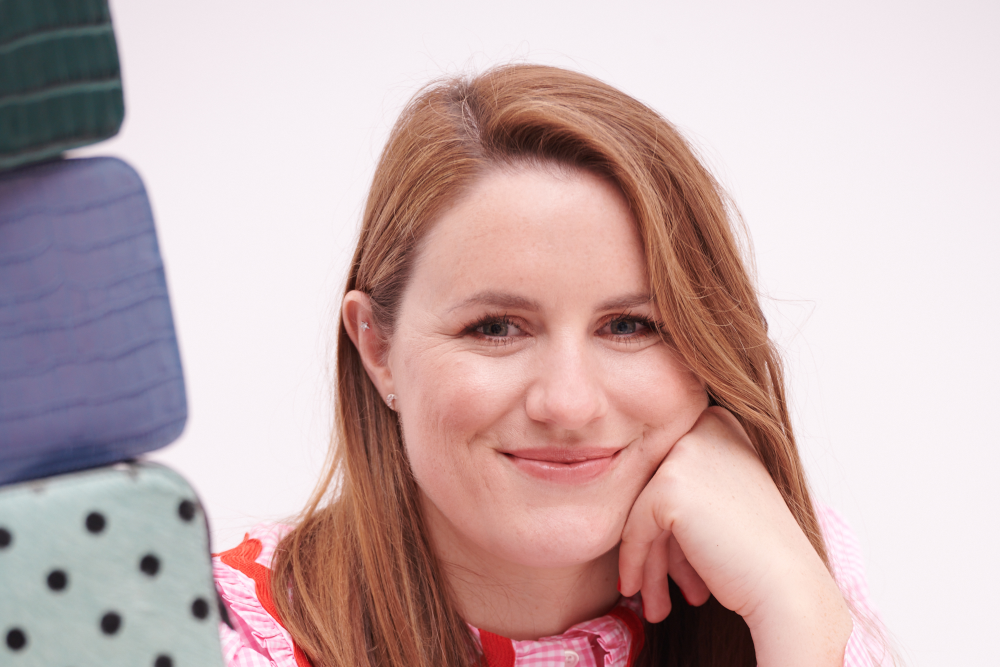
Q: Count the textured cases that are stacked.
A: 3